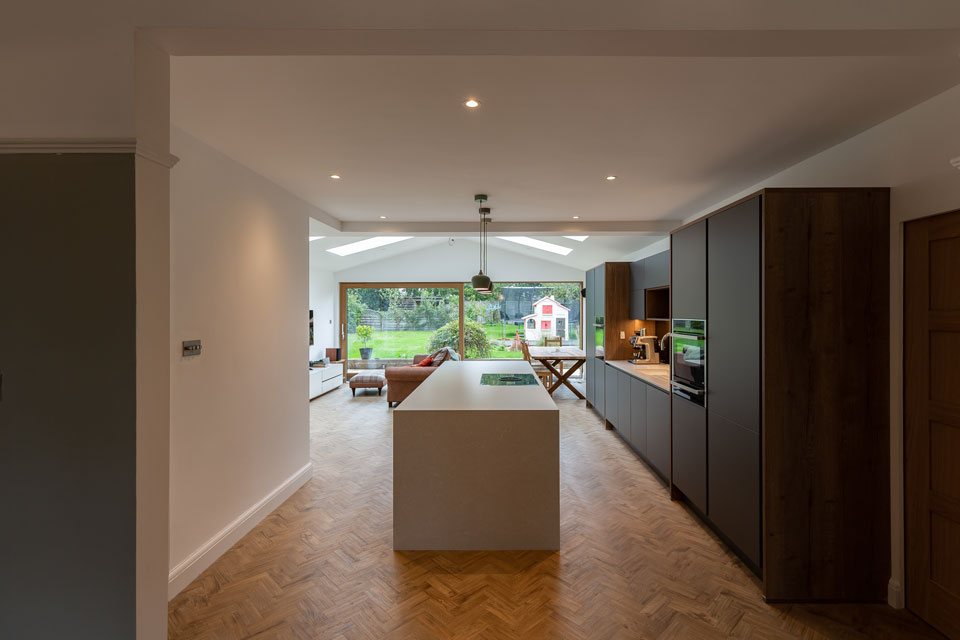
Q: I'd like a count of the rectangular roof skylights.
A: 4